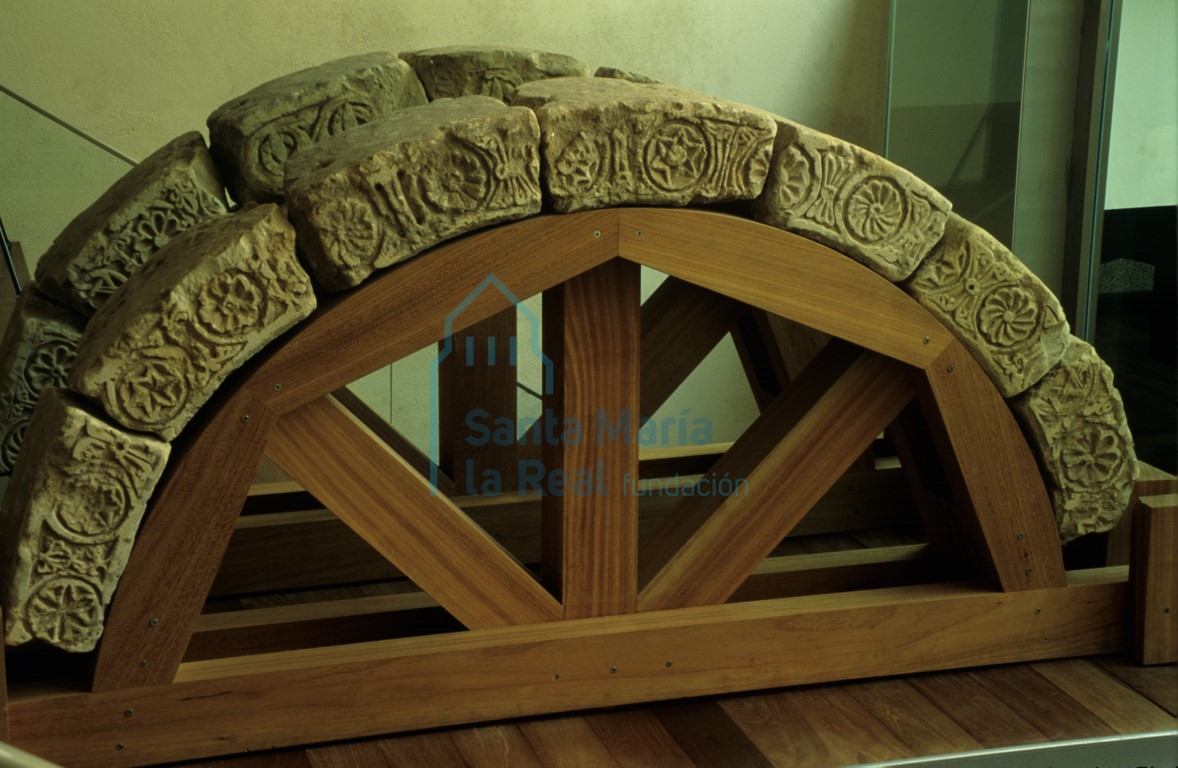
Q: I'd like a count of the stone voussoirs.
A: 12